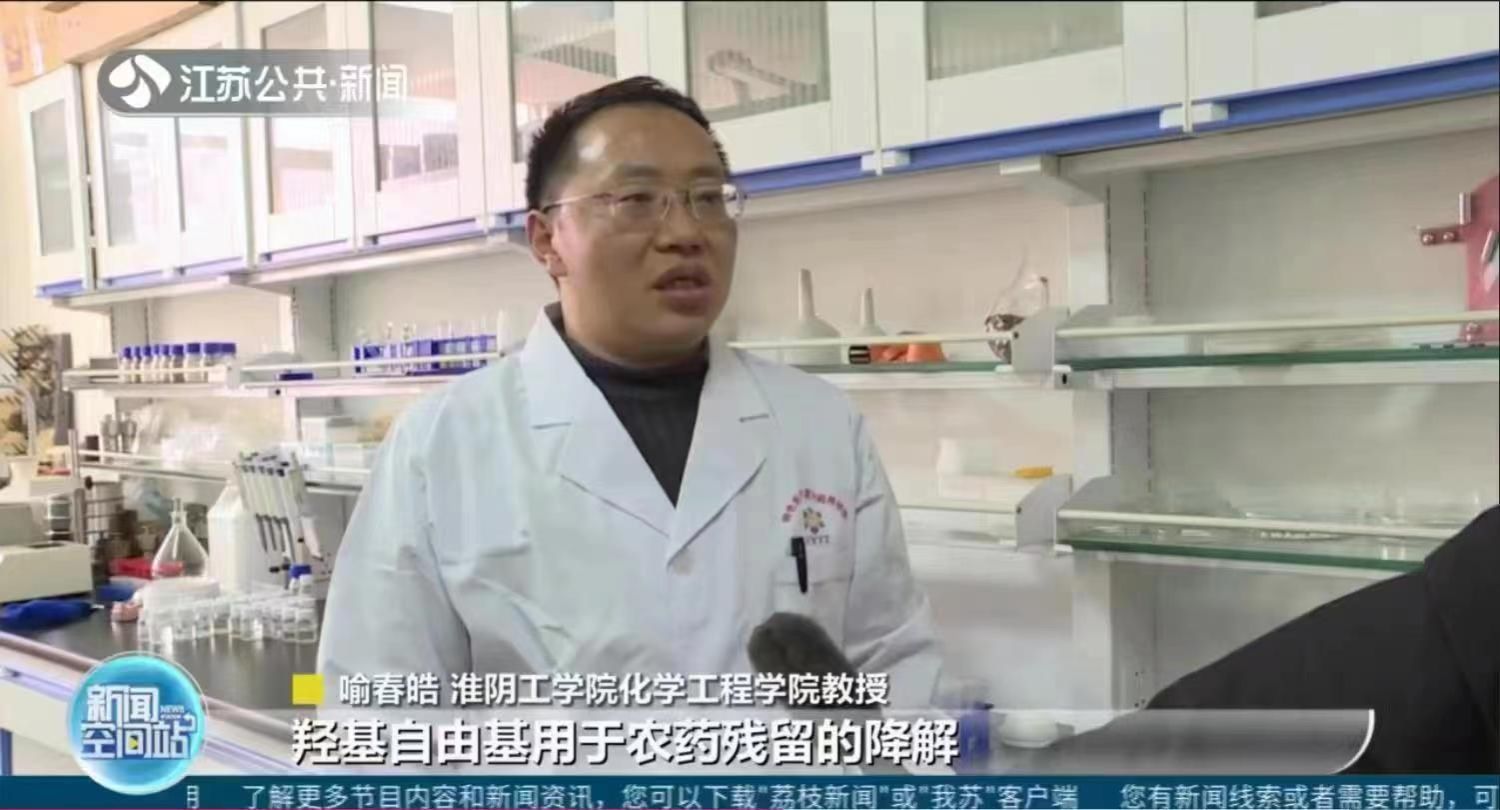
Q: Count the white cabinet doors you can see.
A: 9